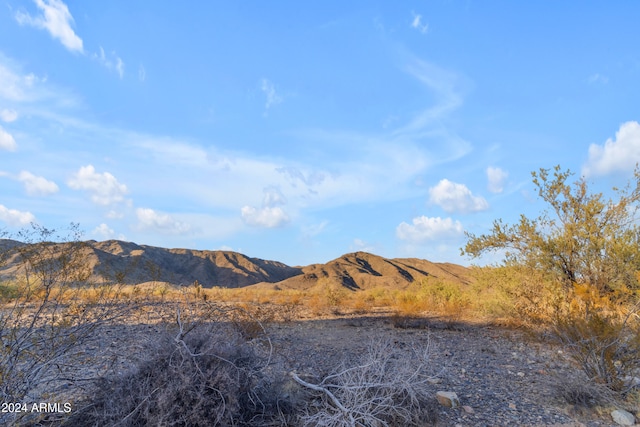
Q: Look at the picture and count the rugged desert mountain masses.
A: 2